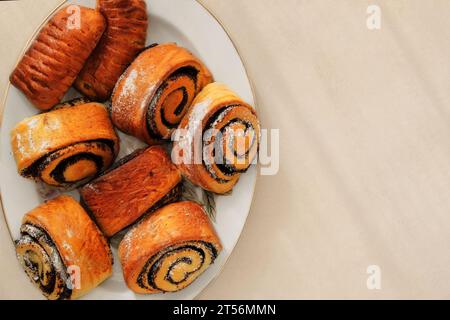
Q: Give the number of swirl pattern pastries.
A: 5